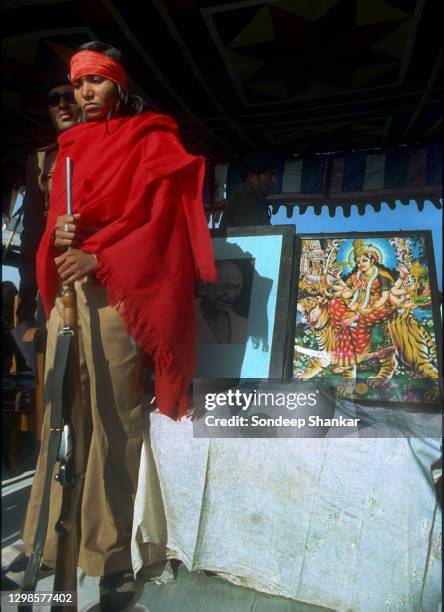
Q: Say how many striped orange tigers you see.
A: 1